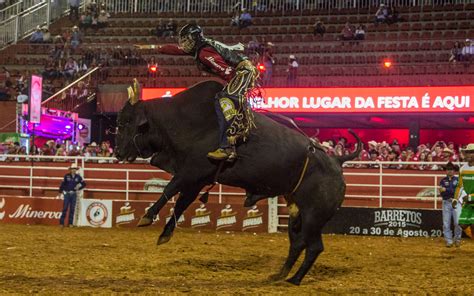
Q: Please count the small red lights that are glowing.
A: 3